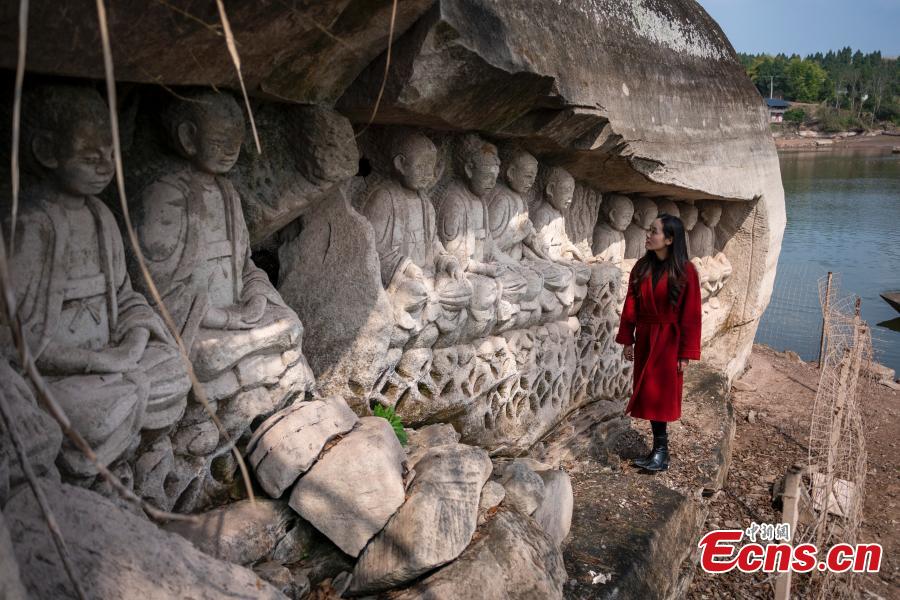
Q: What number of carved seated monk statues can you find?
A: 11